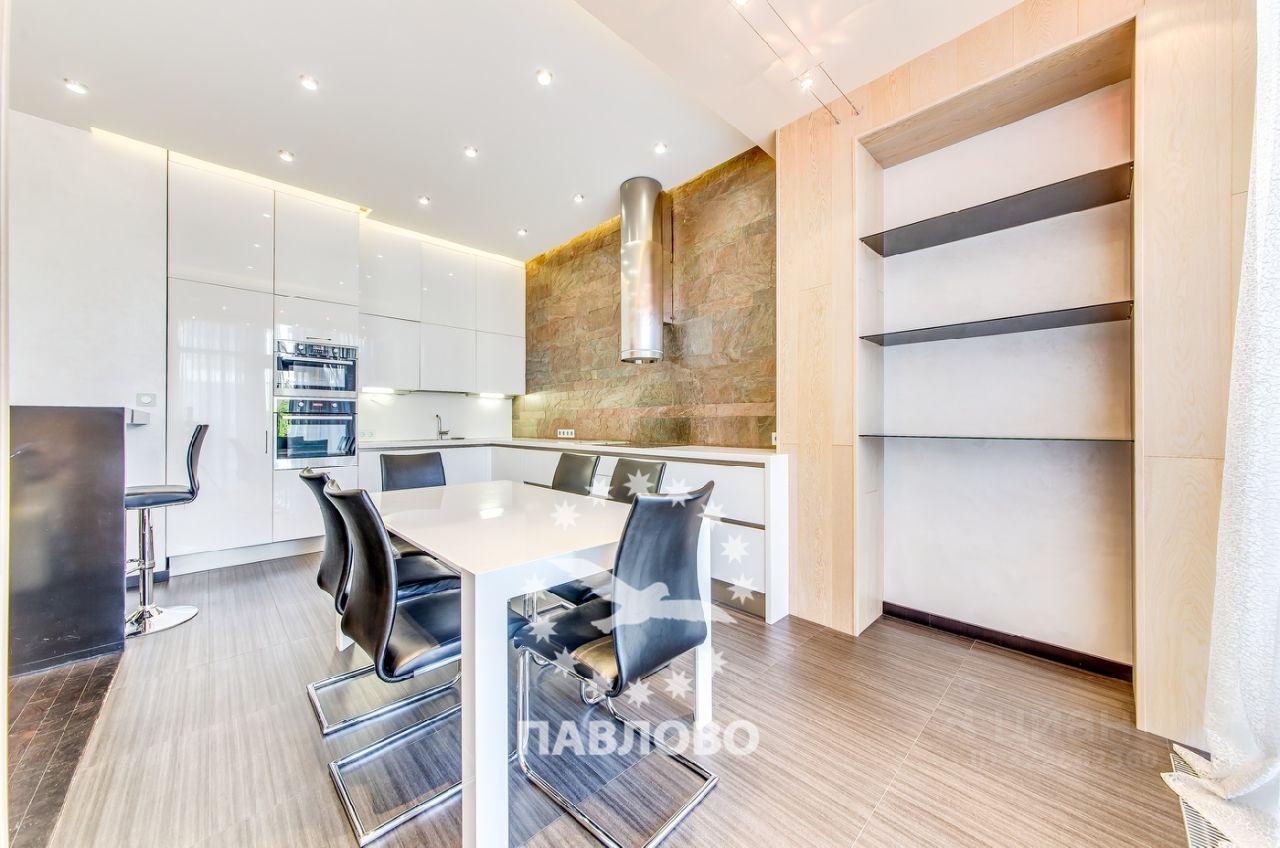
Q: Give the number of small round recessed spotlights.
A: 9